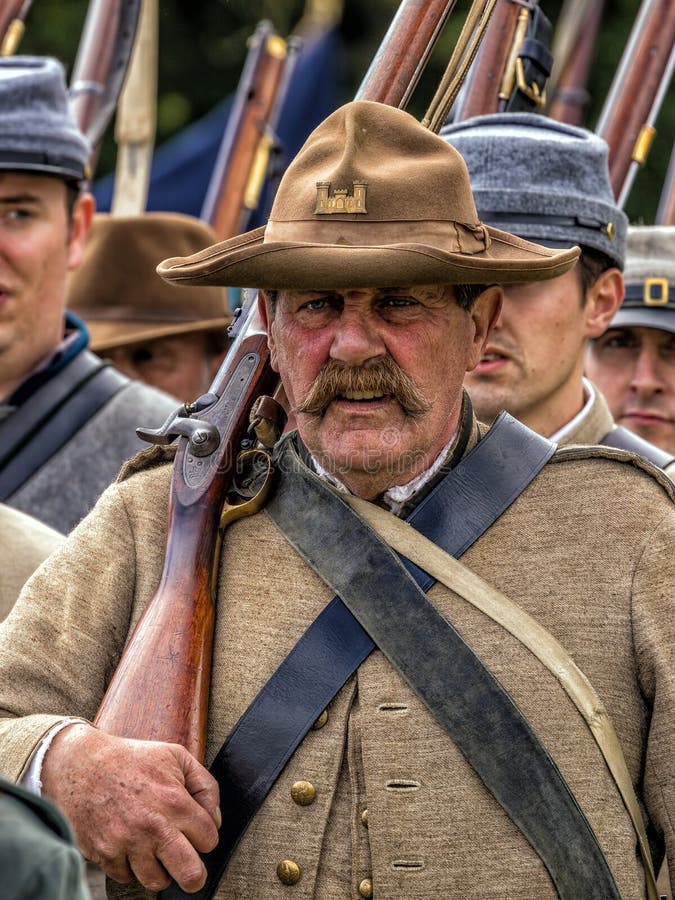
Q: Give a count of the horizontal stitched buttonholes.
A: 3